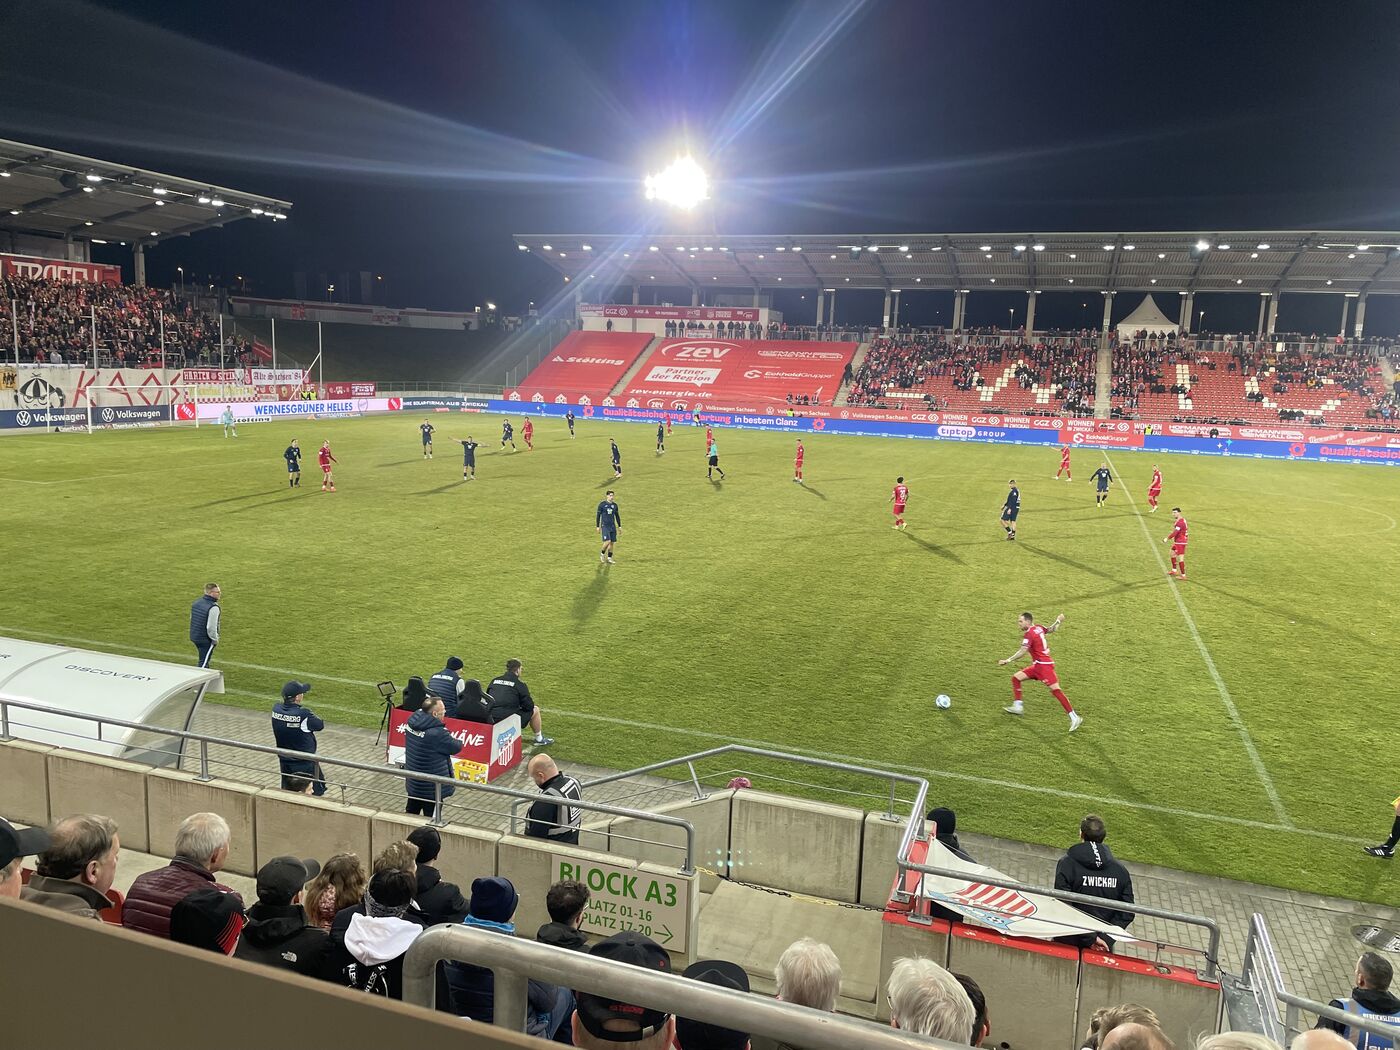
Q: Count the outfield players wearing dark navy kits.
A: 10